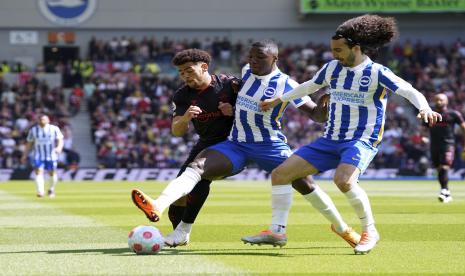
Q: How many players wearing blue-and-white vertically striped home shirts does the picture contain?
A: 3